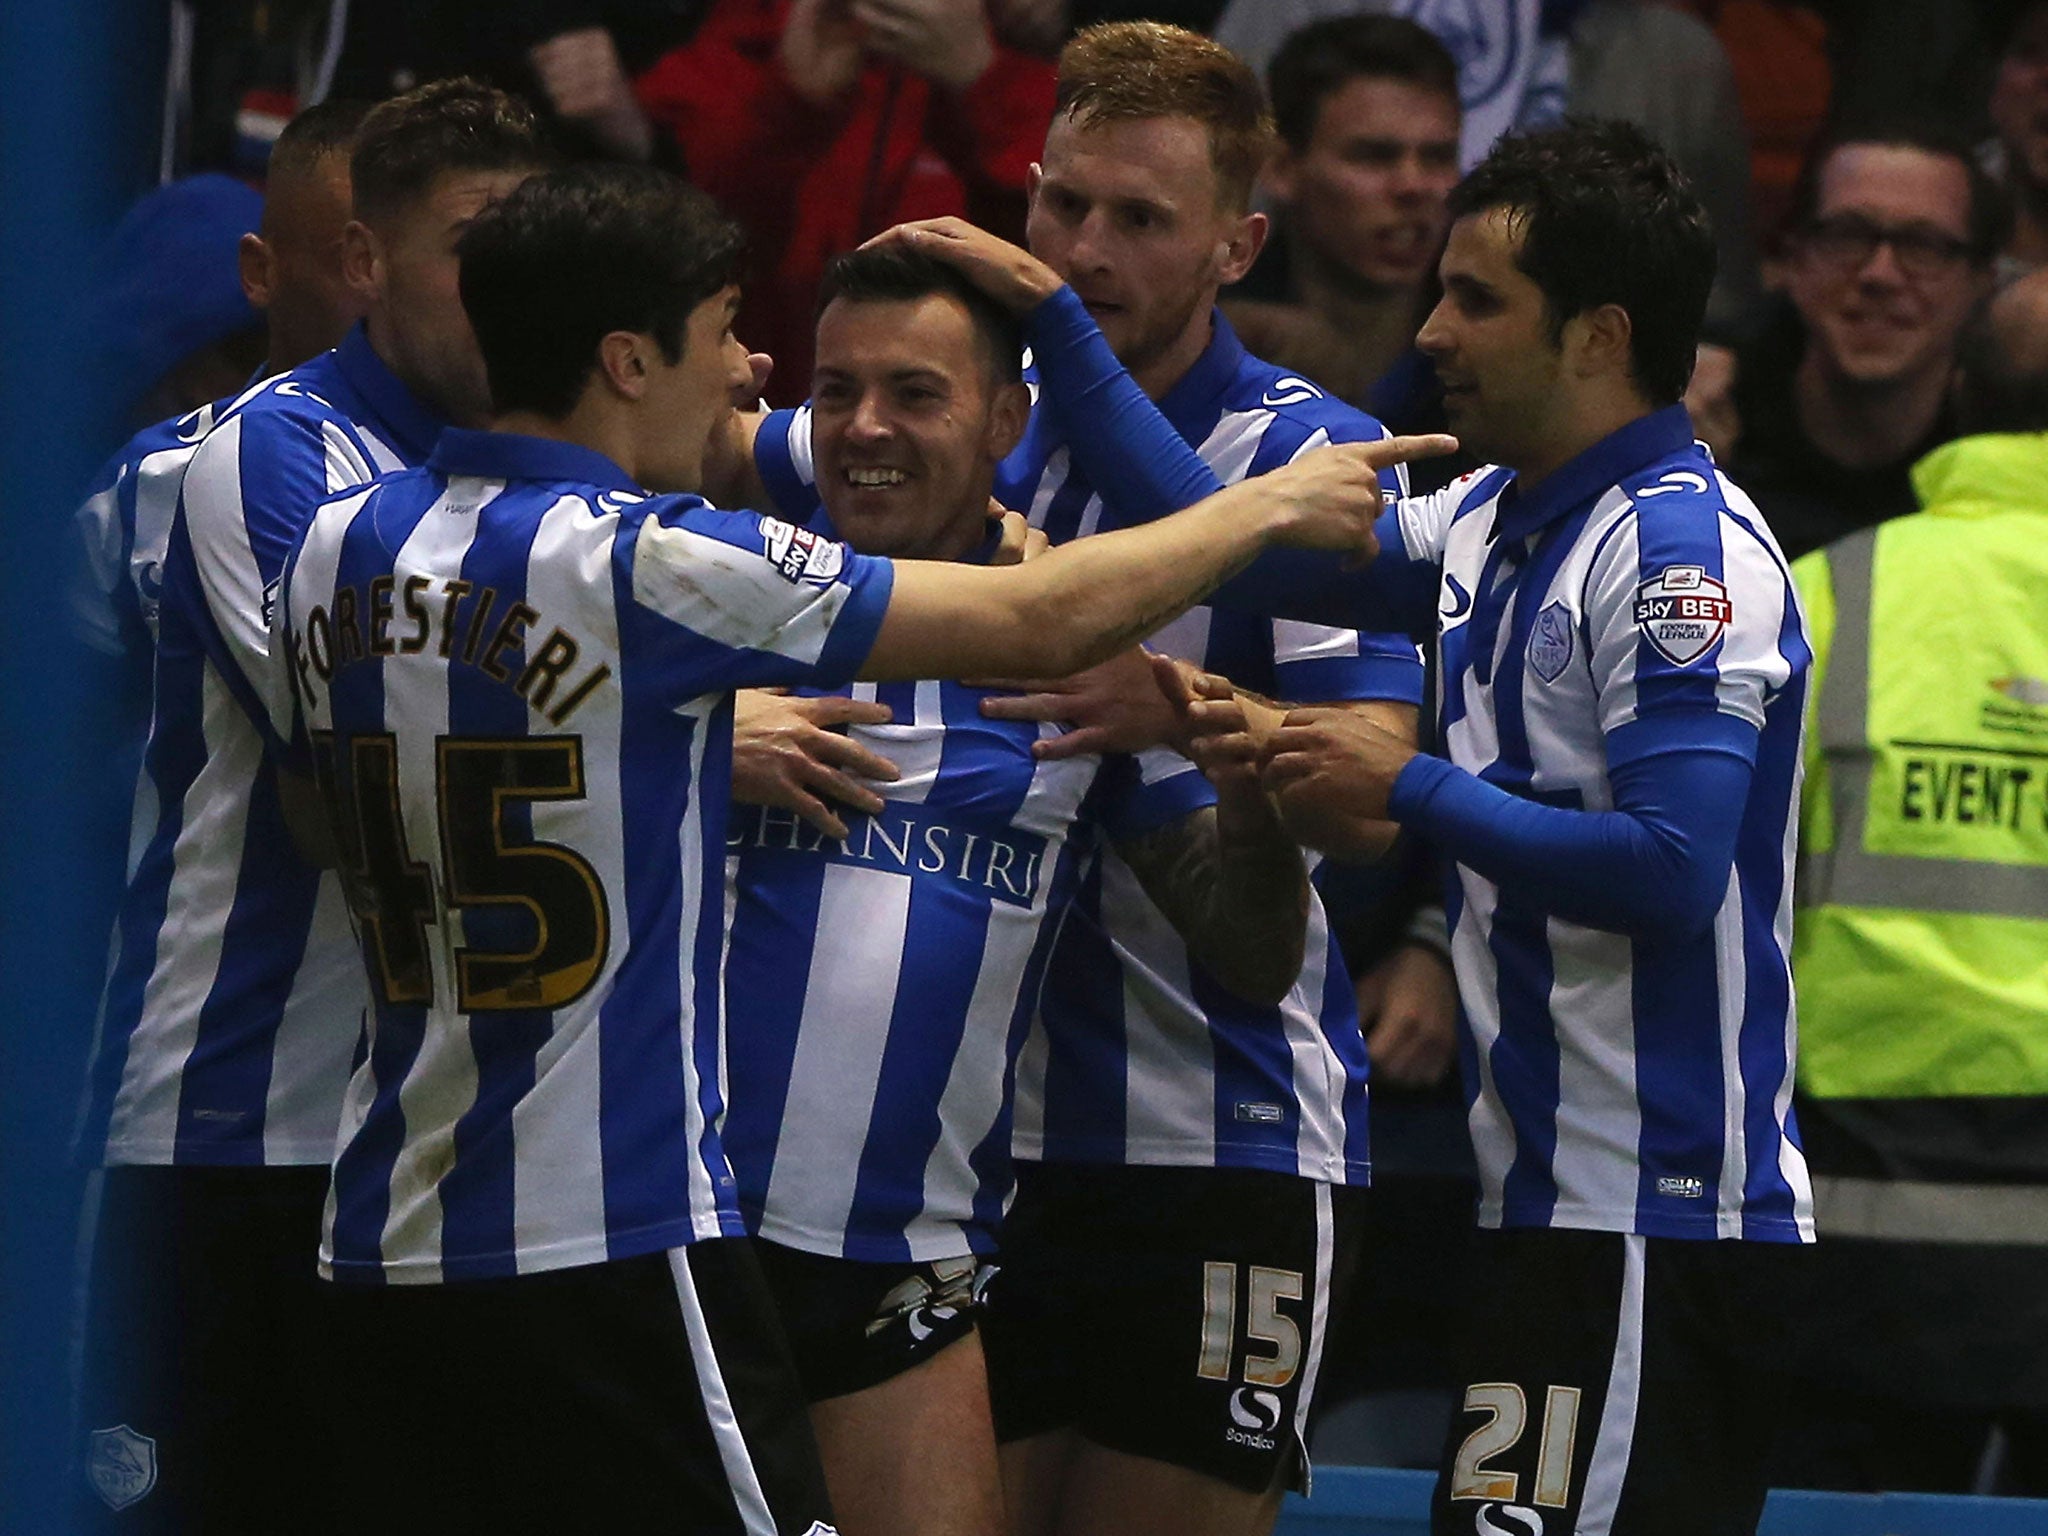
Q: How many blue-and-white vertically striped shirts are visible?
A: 6